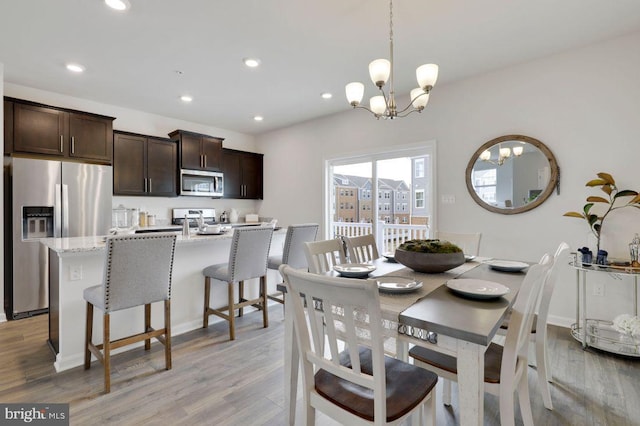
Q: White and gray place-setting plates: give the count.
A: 6